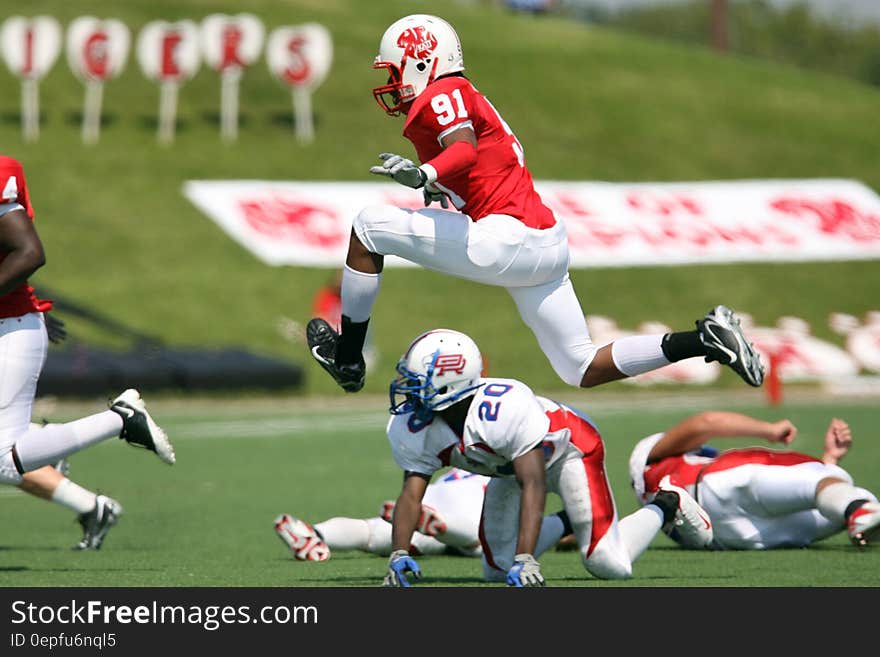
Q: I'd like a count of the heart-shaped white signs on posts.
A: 5